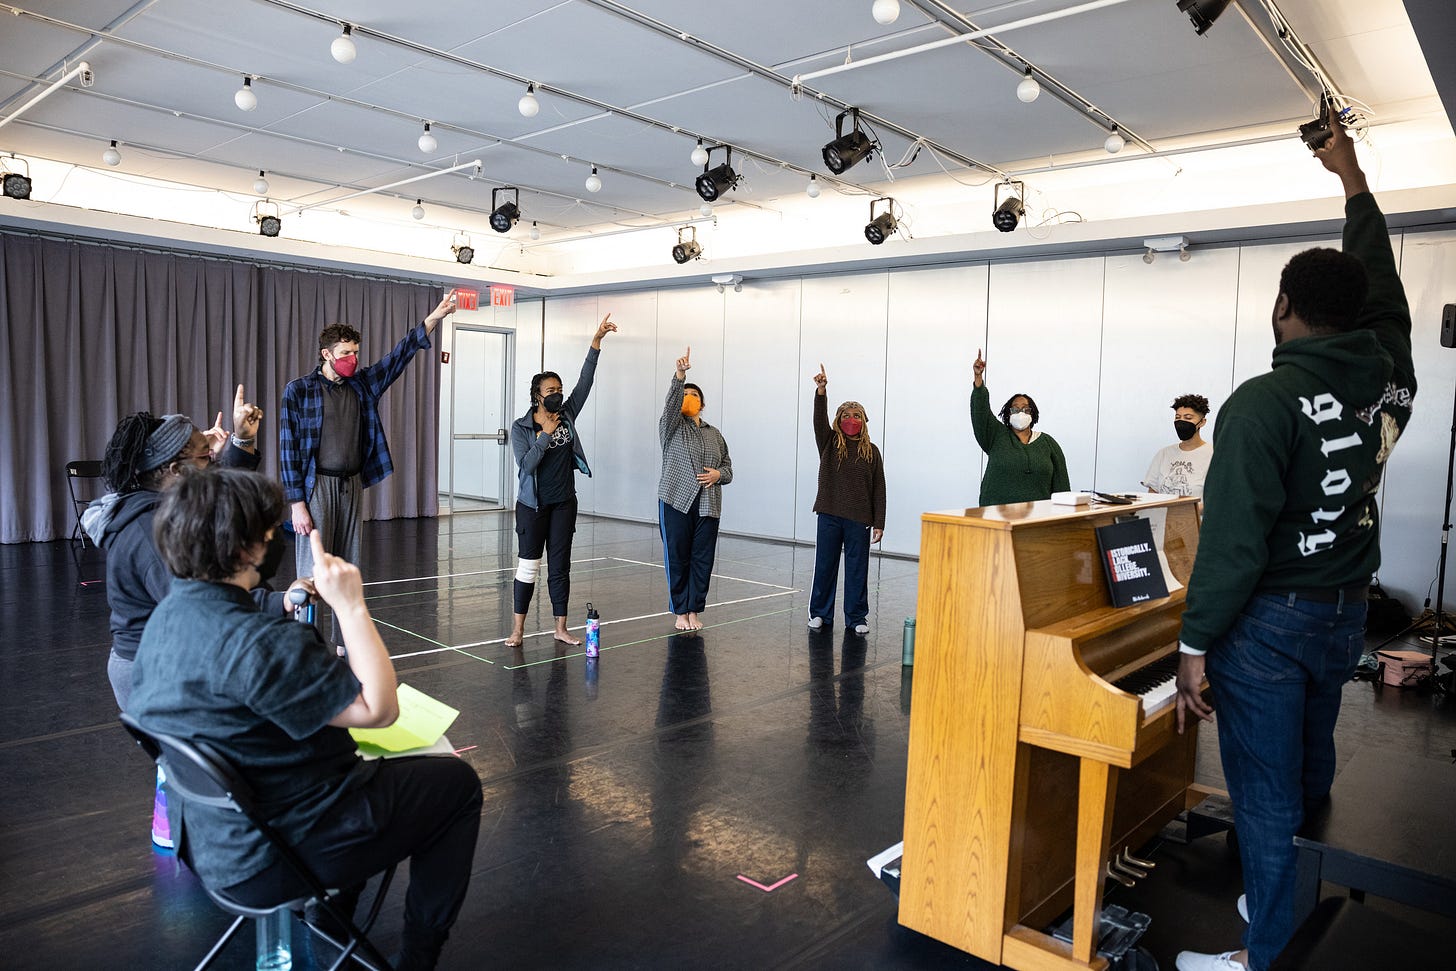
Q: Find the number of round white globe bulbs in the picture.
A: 15